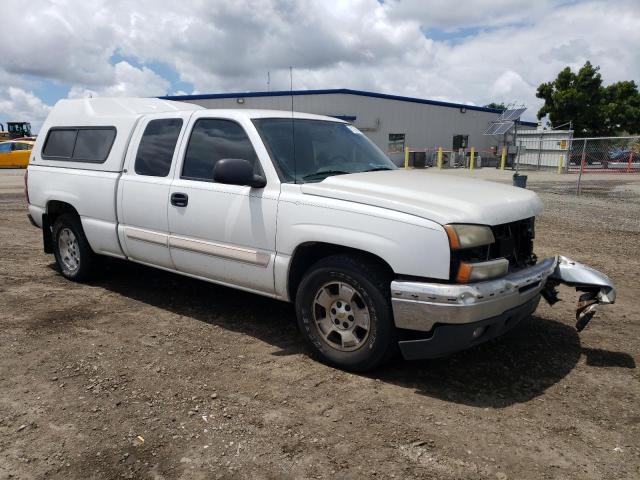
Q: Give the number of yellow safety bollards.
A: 5